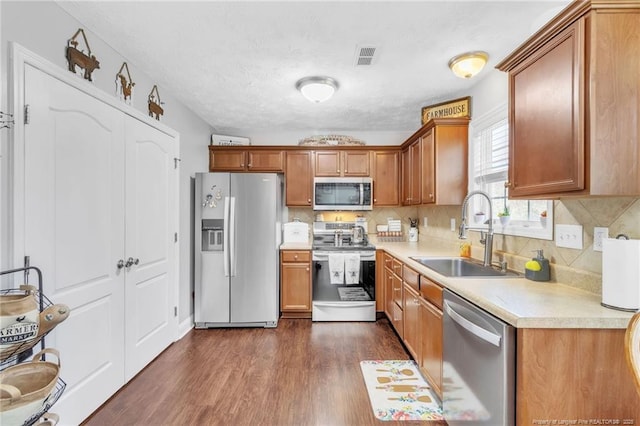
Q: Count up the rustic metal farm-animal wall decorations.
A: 3